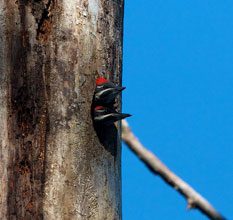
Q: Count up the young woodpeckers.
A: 2